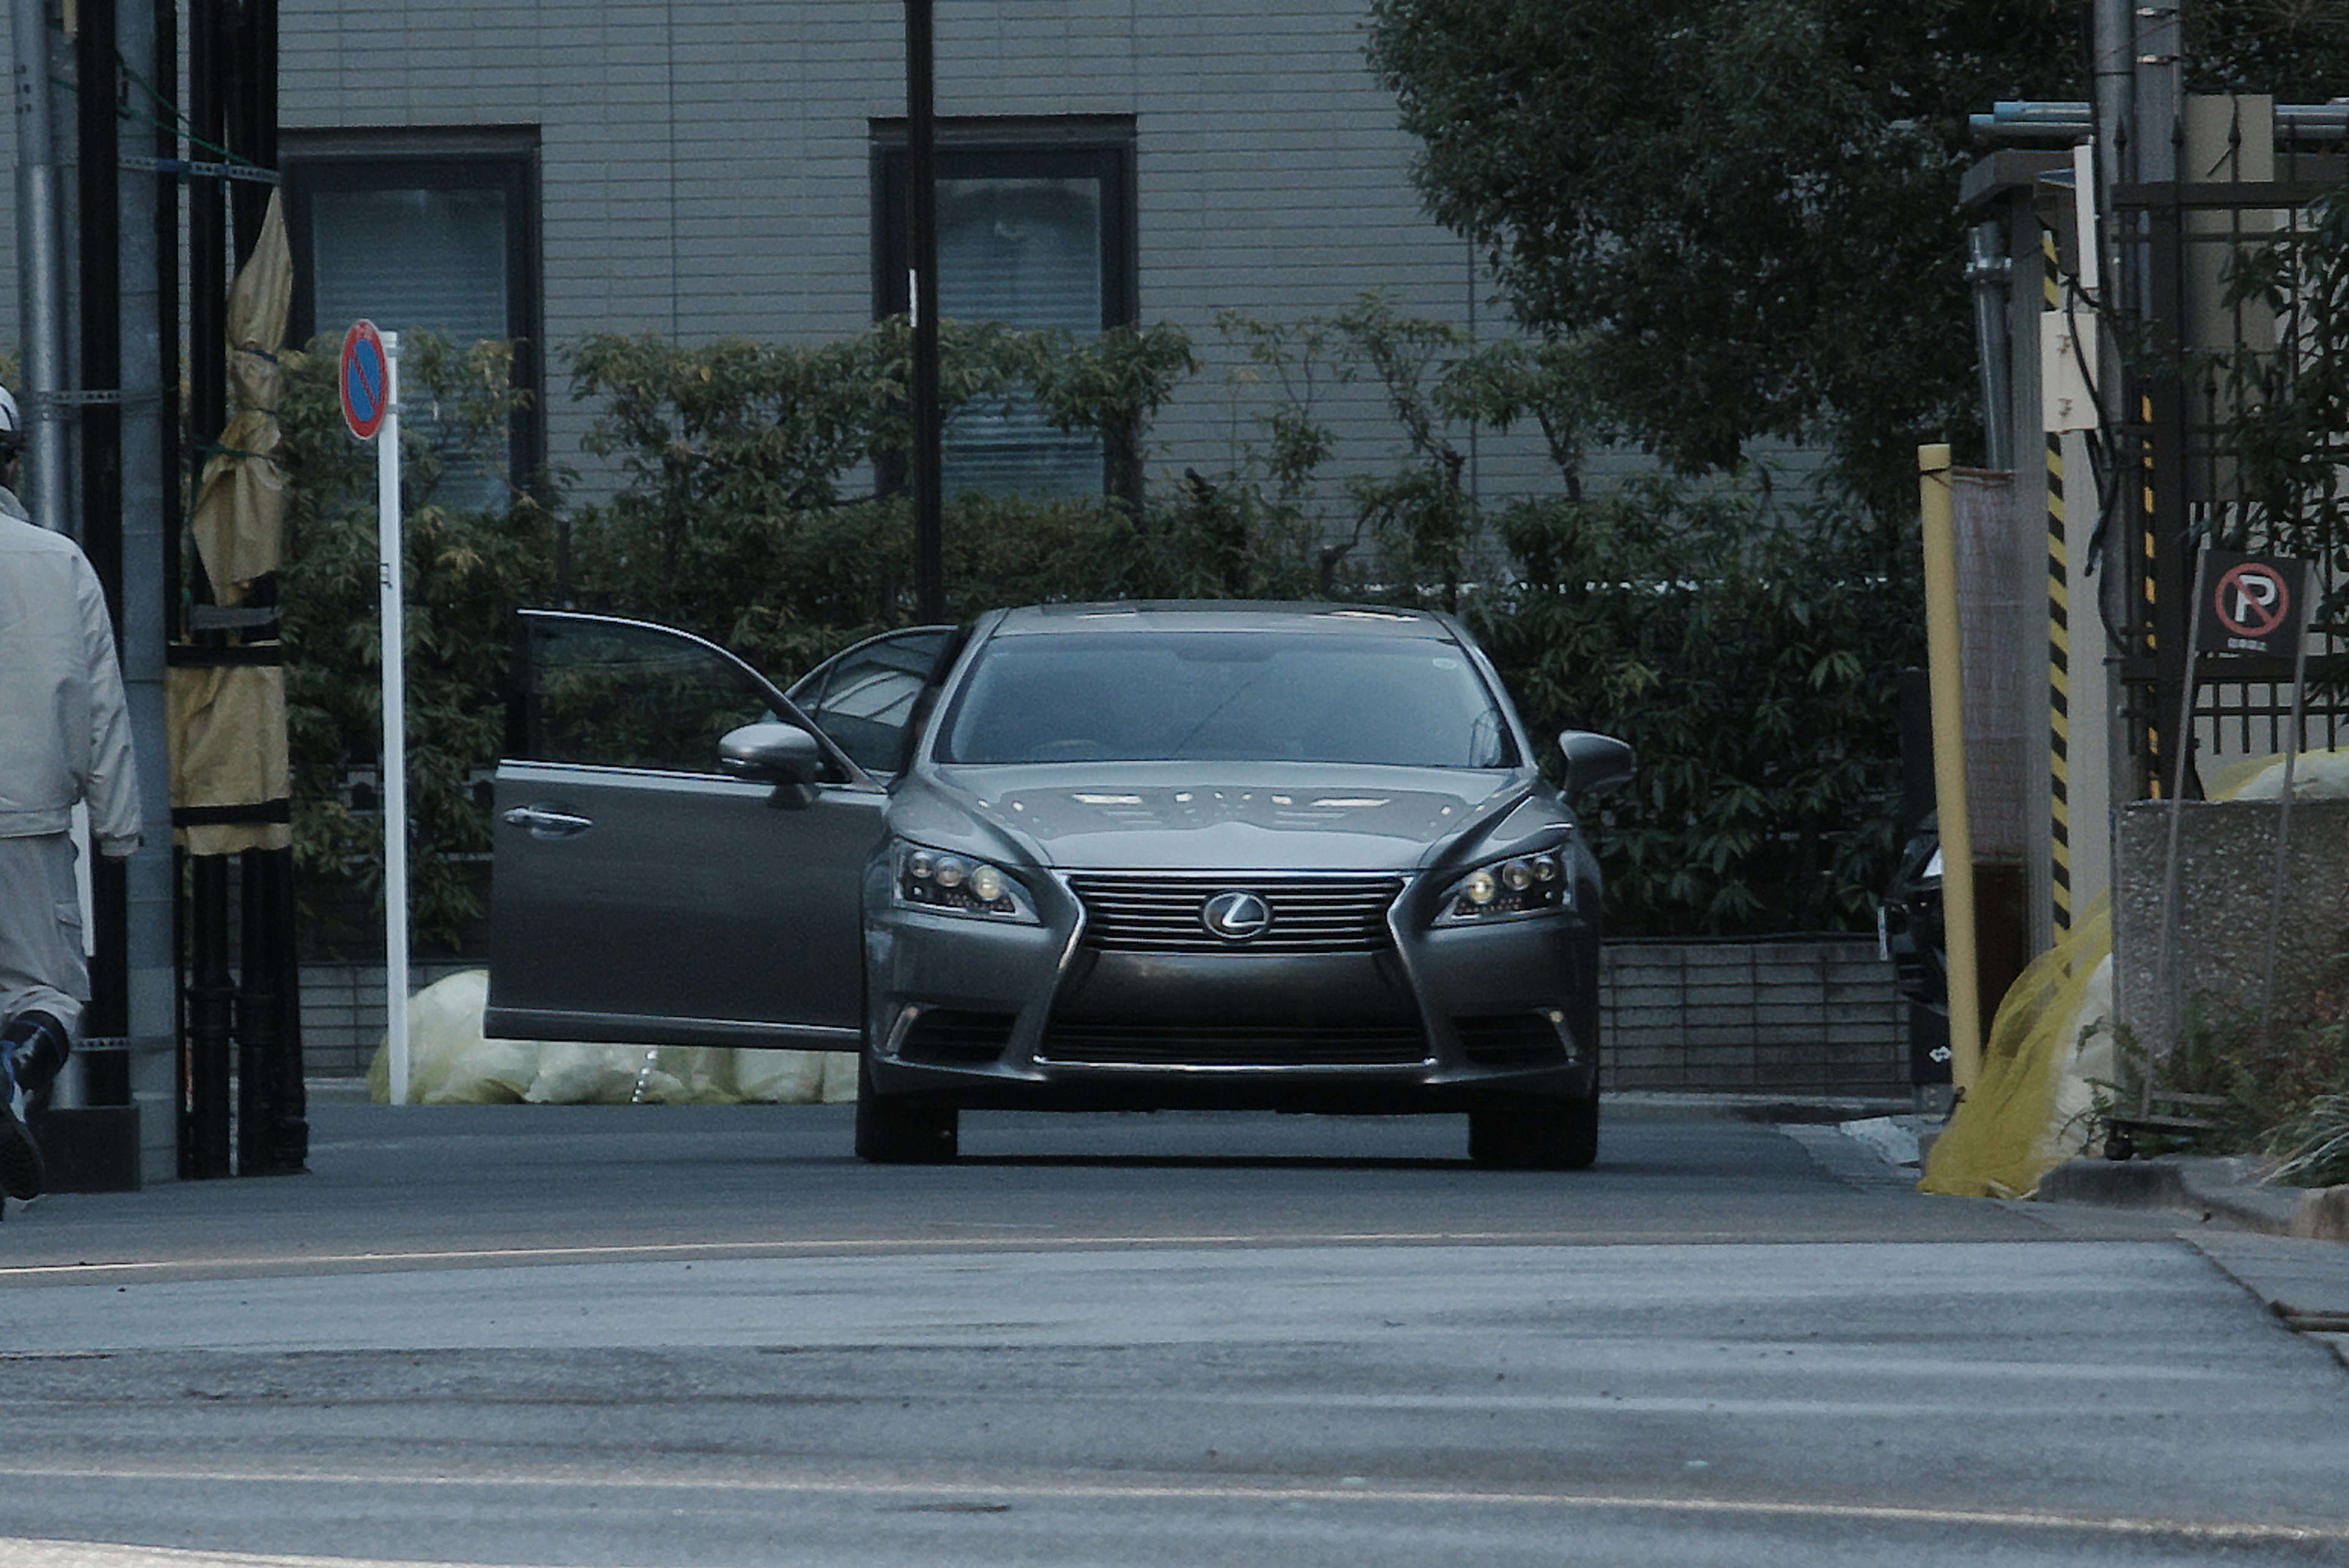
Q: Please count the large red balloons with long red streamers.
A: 0